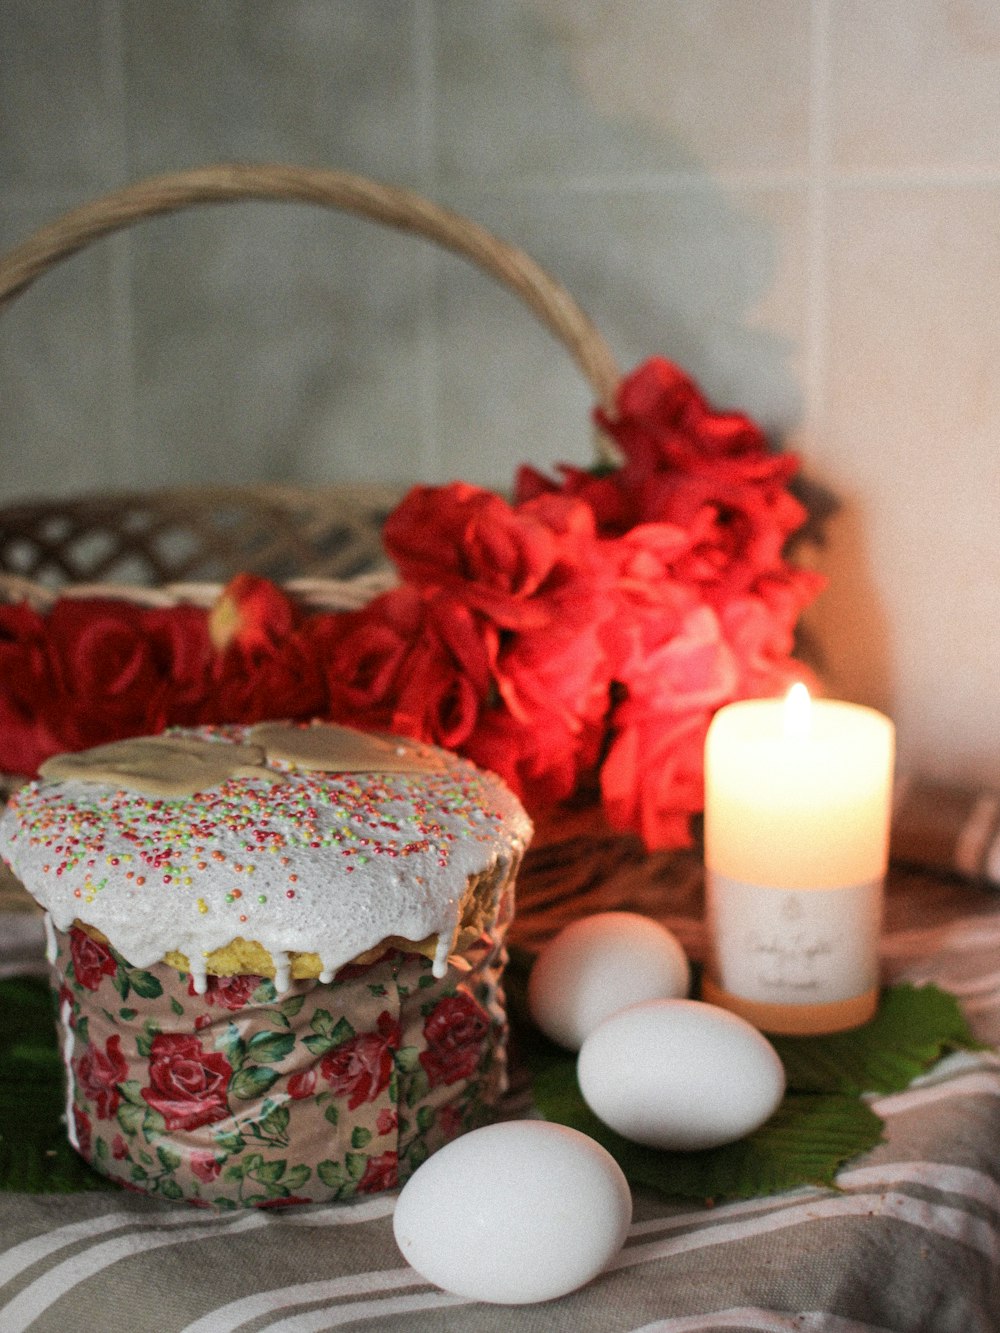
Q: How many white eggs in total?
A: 3